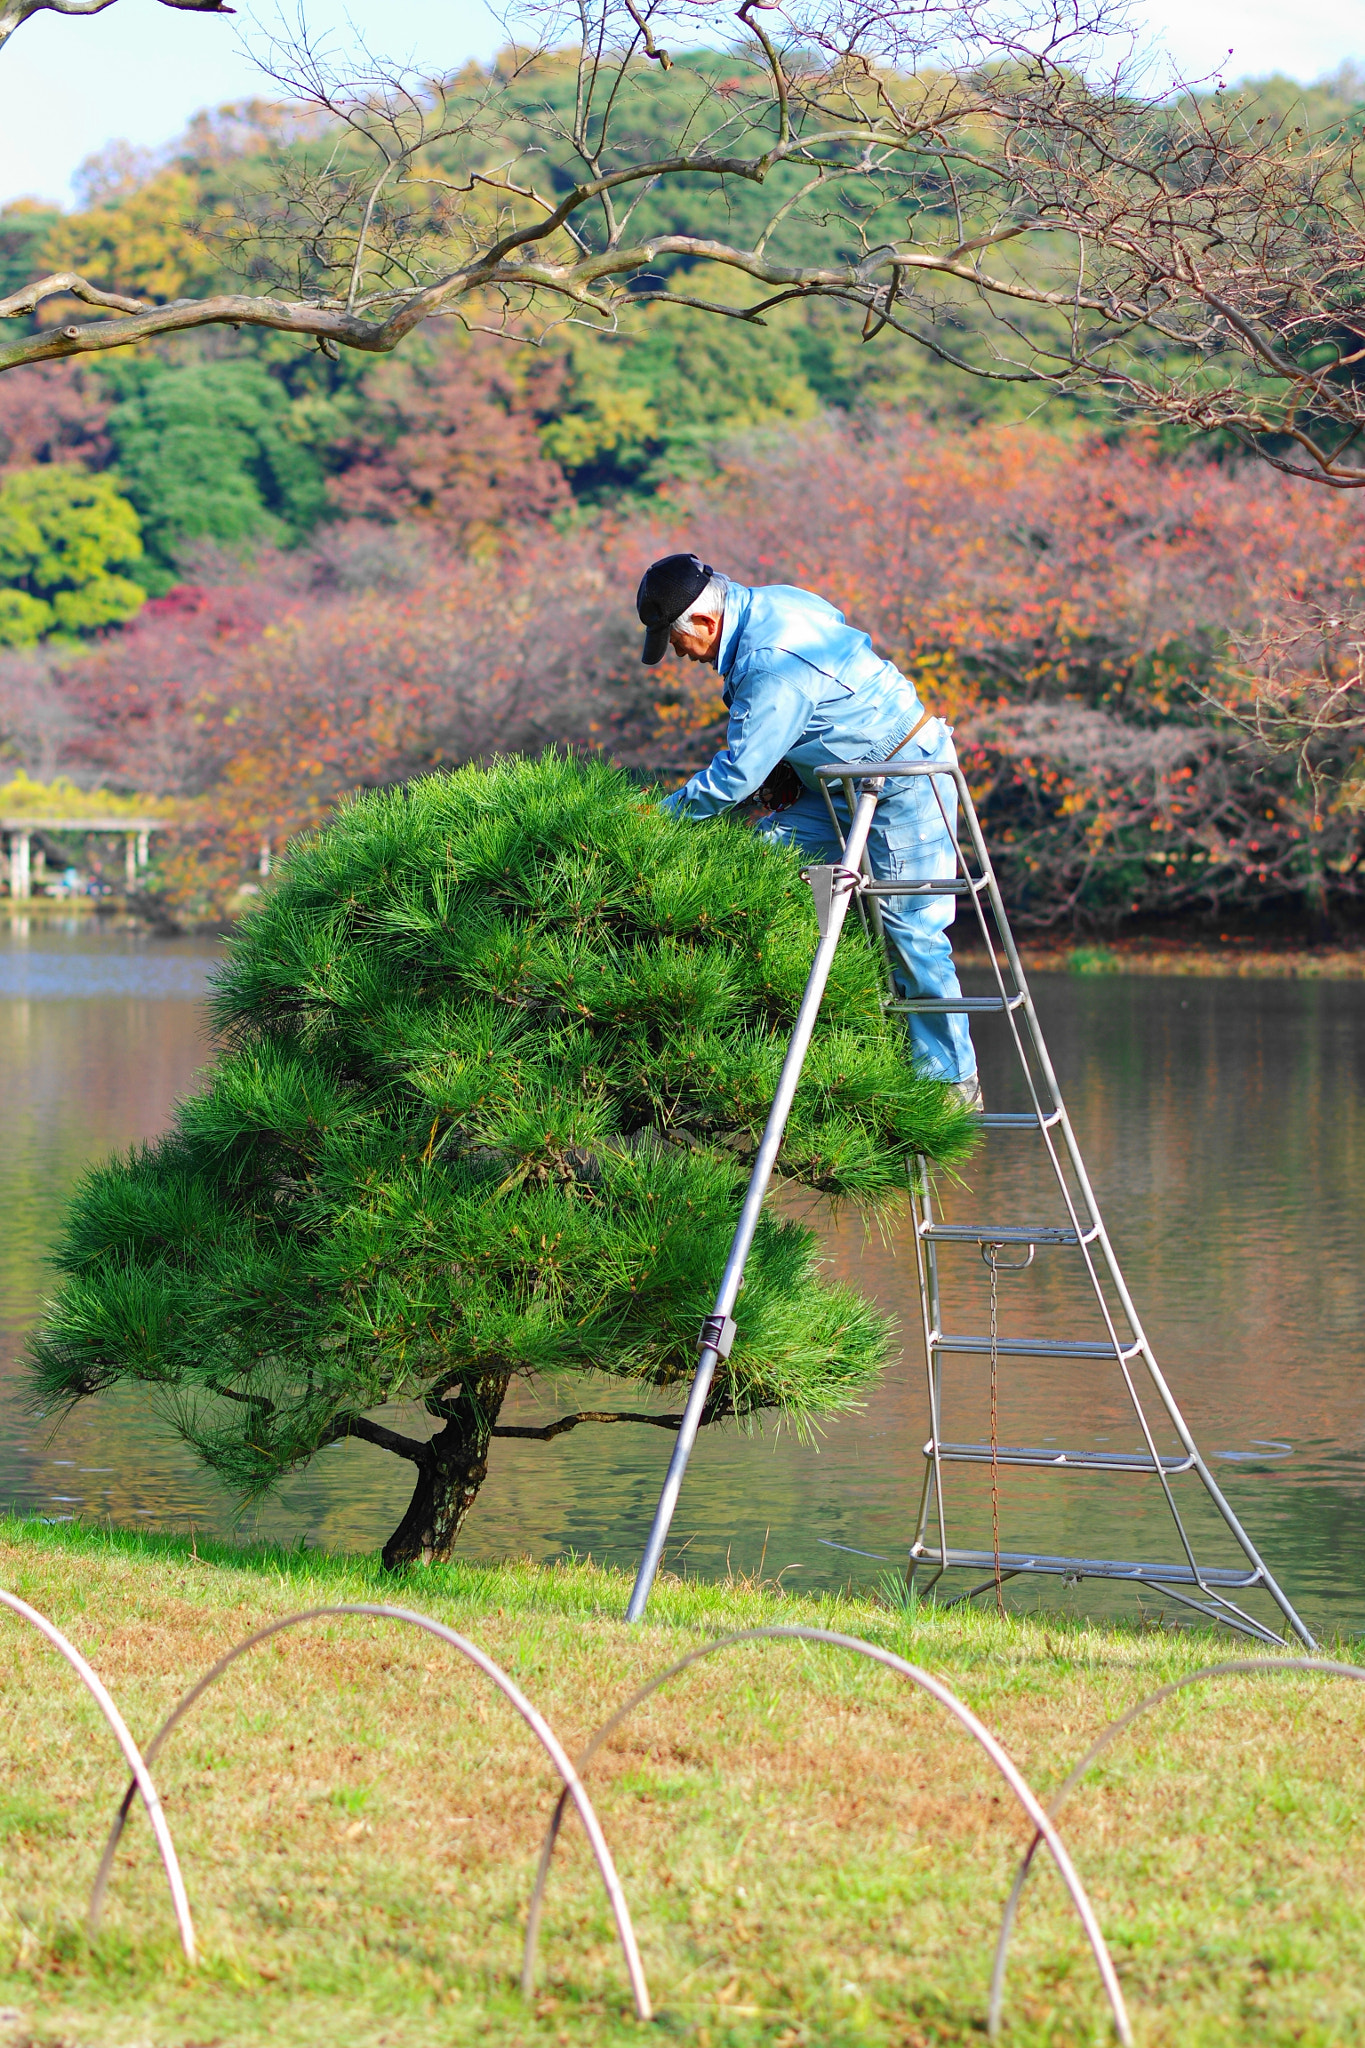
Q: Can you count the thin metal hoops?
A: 4